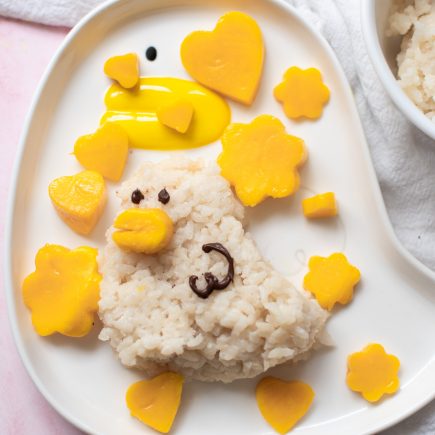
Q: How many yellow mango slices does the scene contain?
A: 14